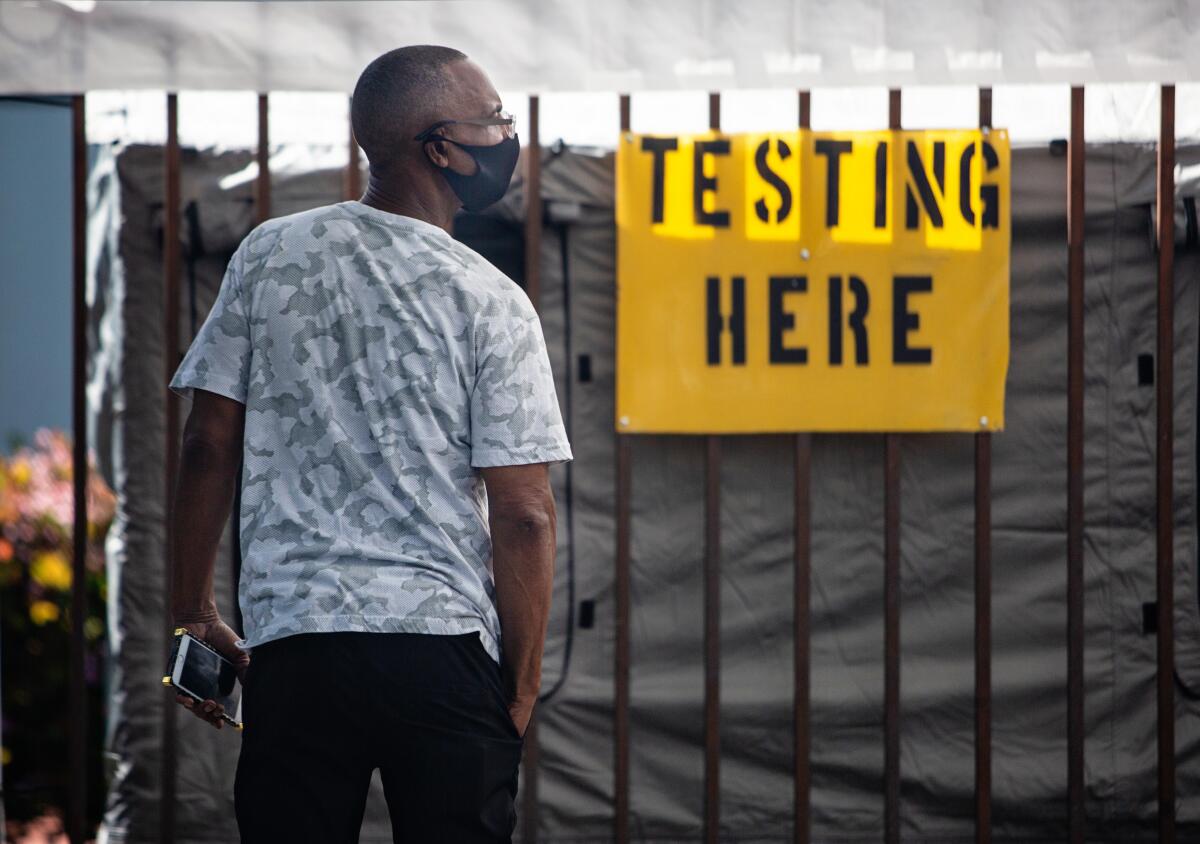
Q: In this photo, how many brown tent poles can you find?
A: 12